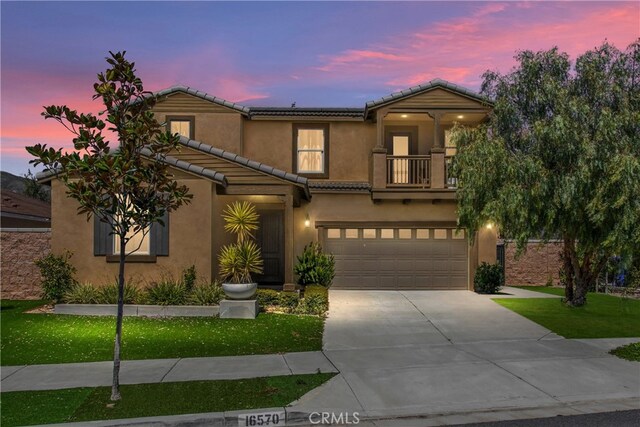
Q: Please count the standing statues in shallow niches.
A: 0